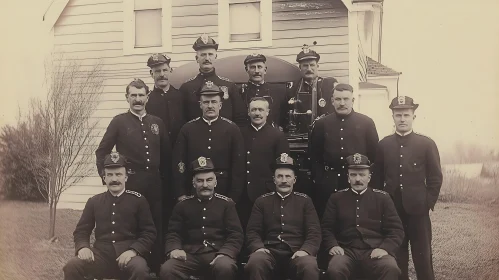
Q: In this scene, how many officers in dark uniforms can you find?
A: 13